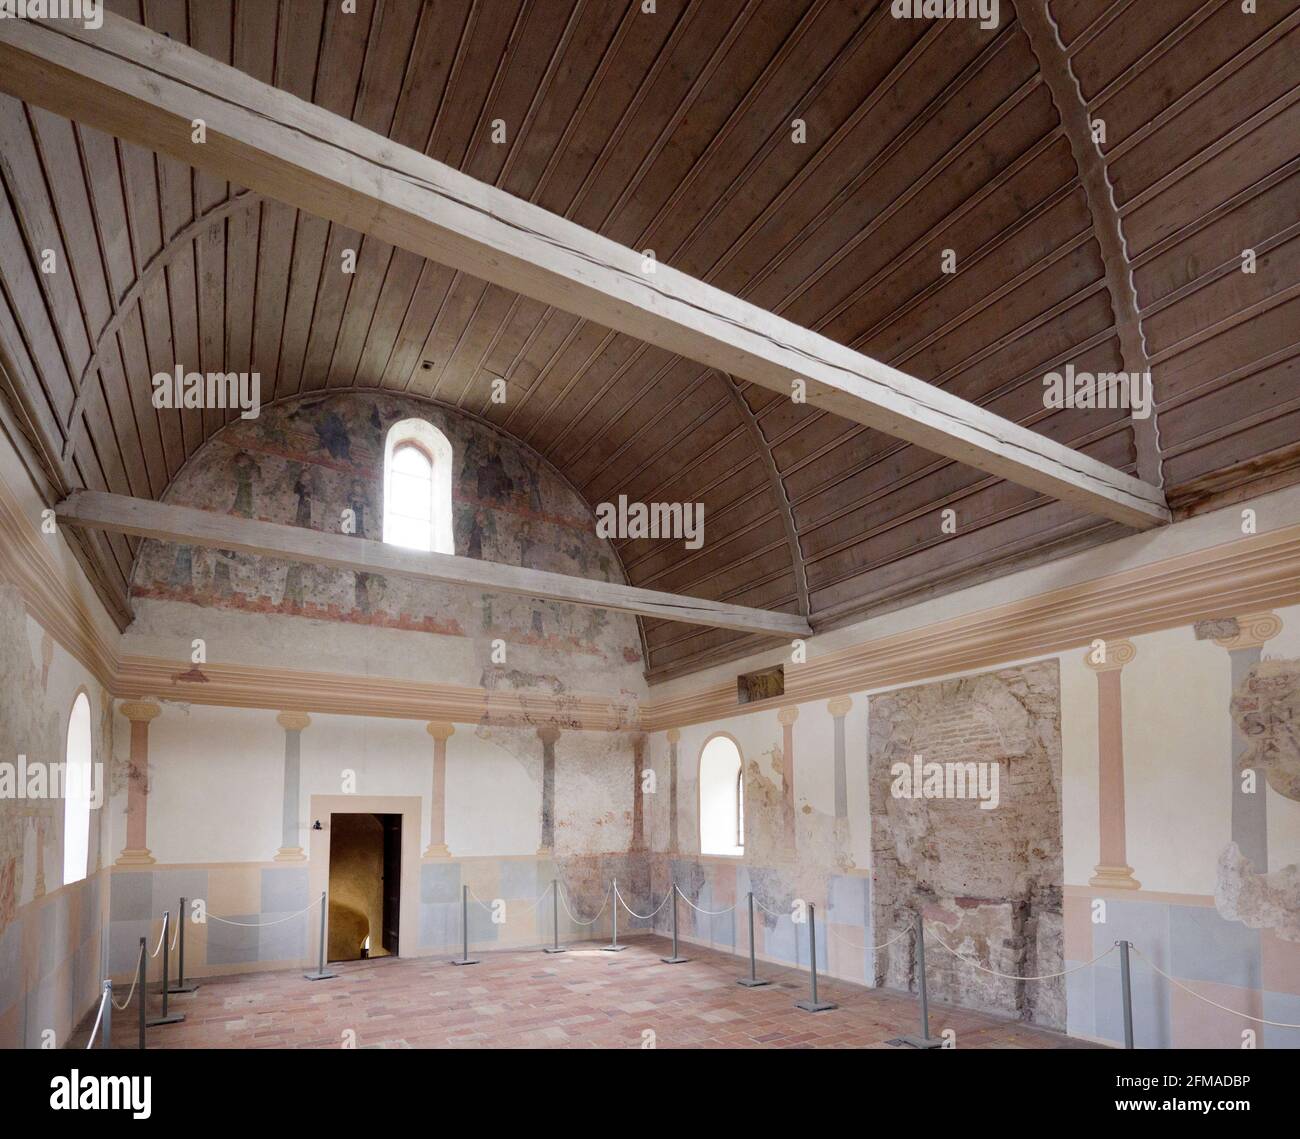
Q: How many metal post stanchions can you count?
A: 13